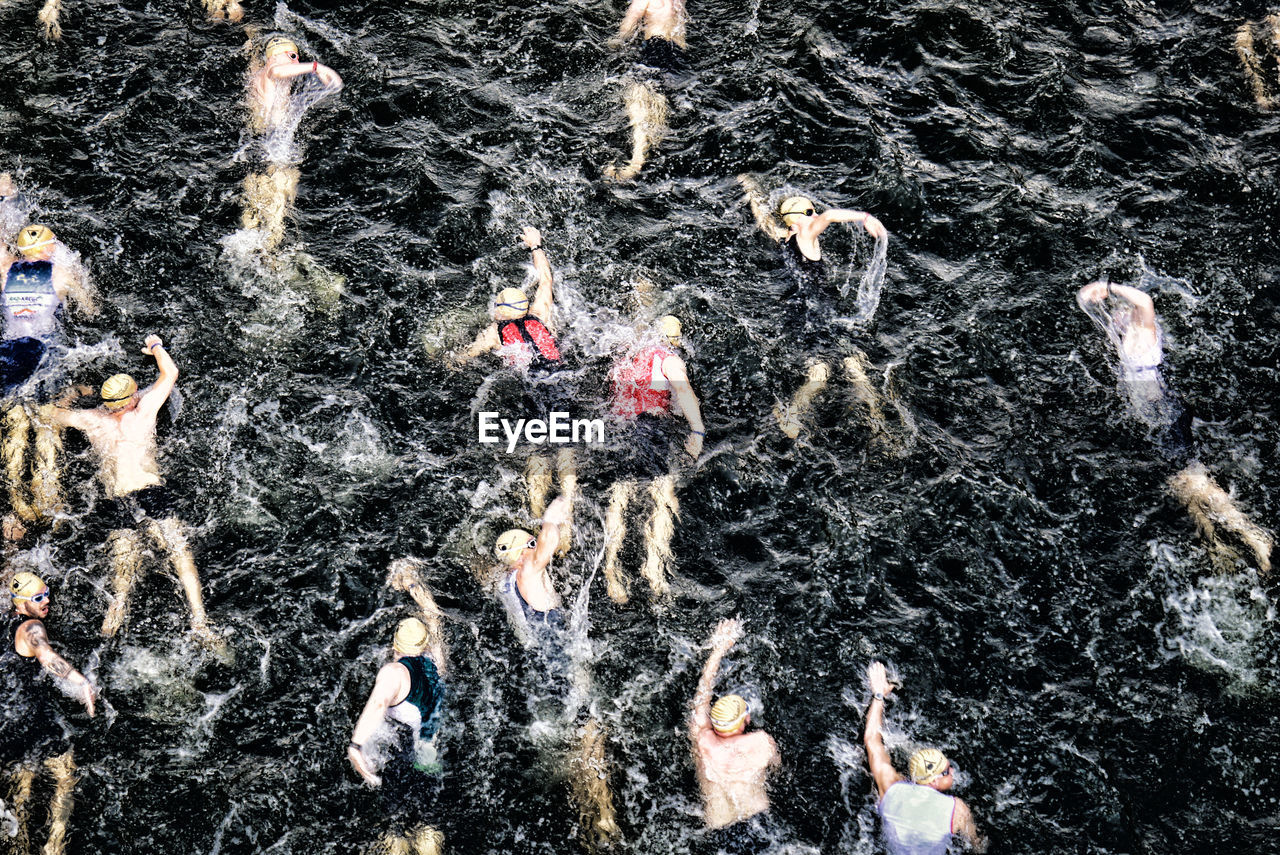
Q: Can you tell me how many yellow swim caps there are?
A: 11